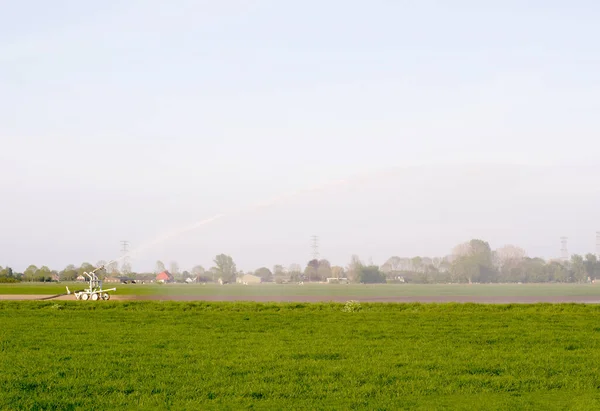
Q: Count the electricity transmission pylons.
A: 4